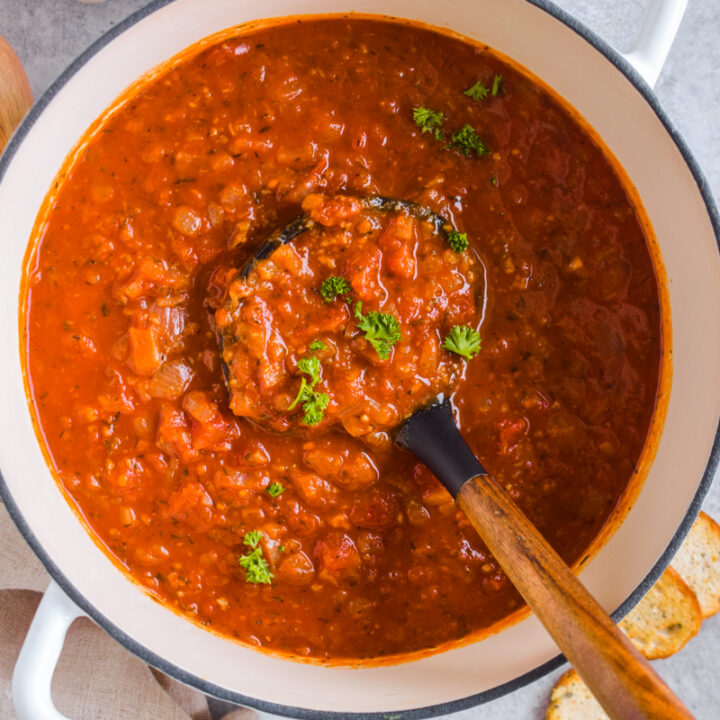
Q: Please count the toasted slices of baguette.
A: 3